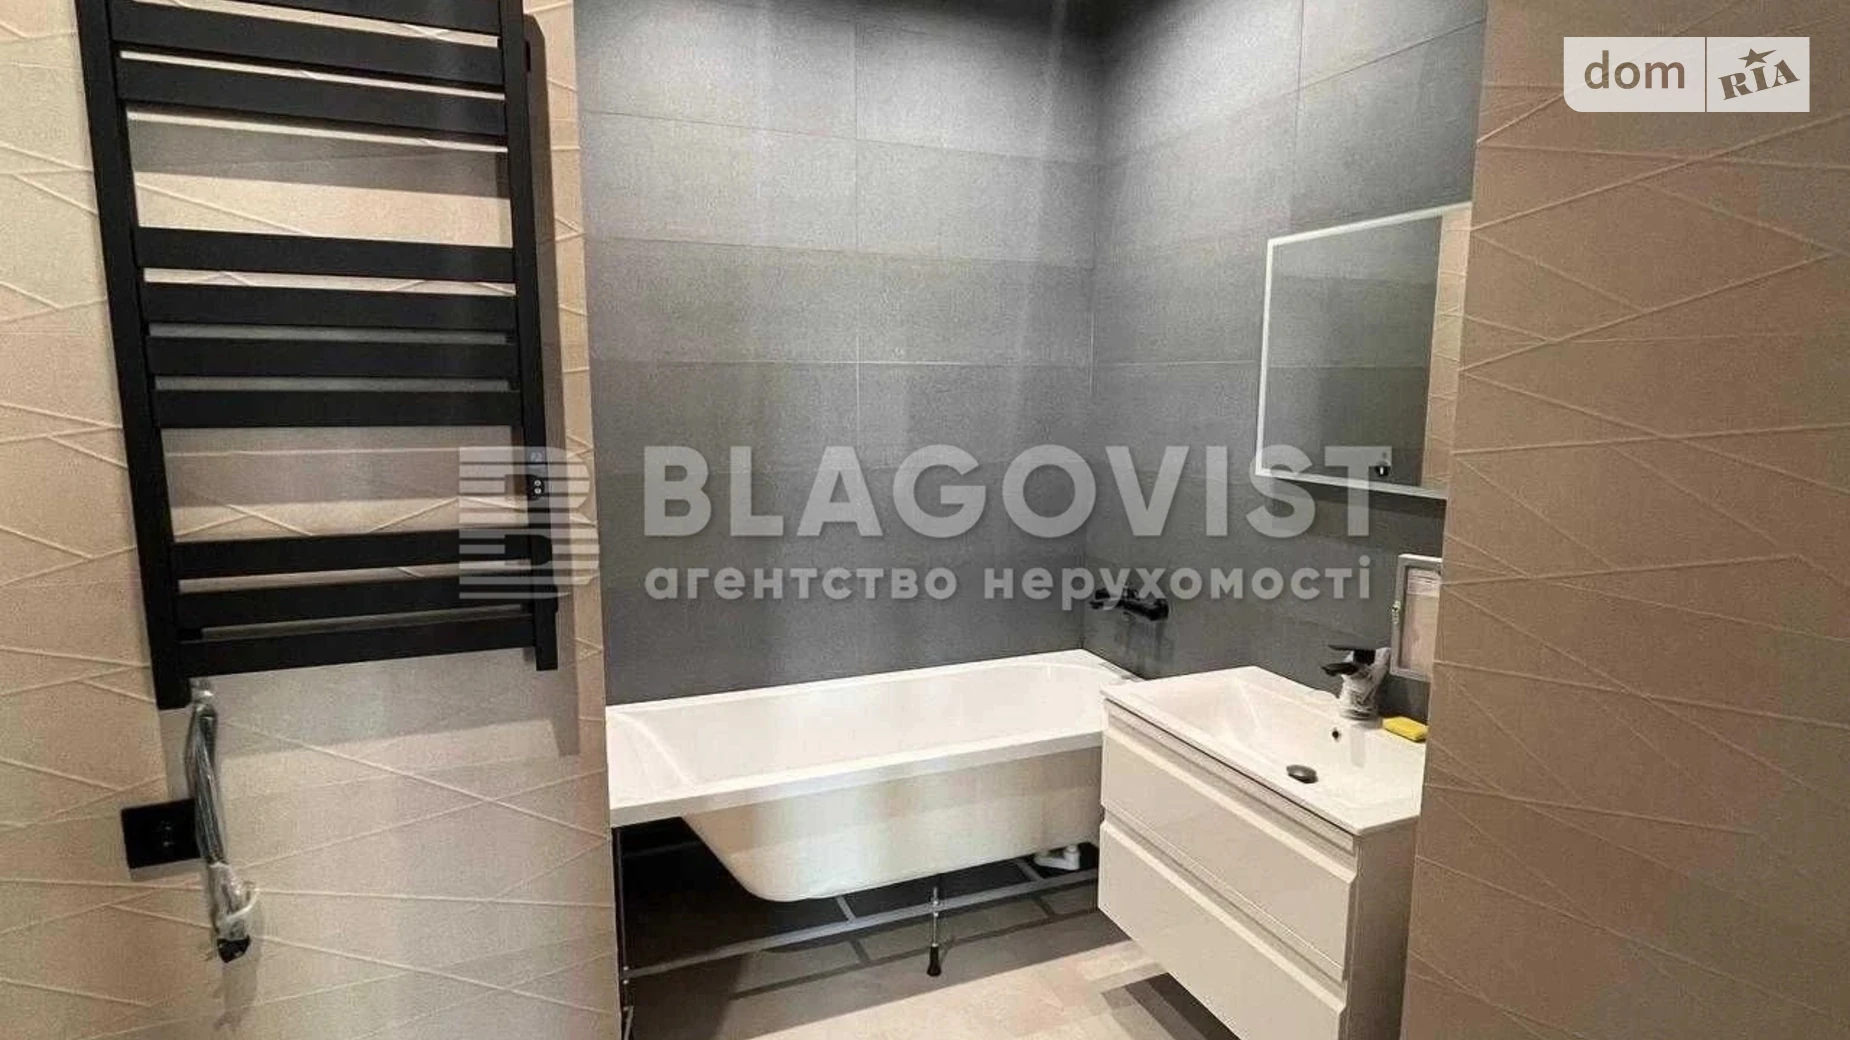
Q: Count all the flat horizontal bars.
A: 10